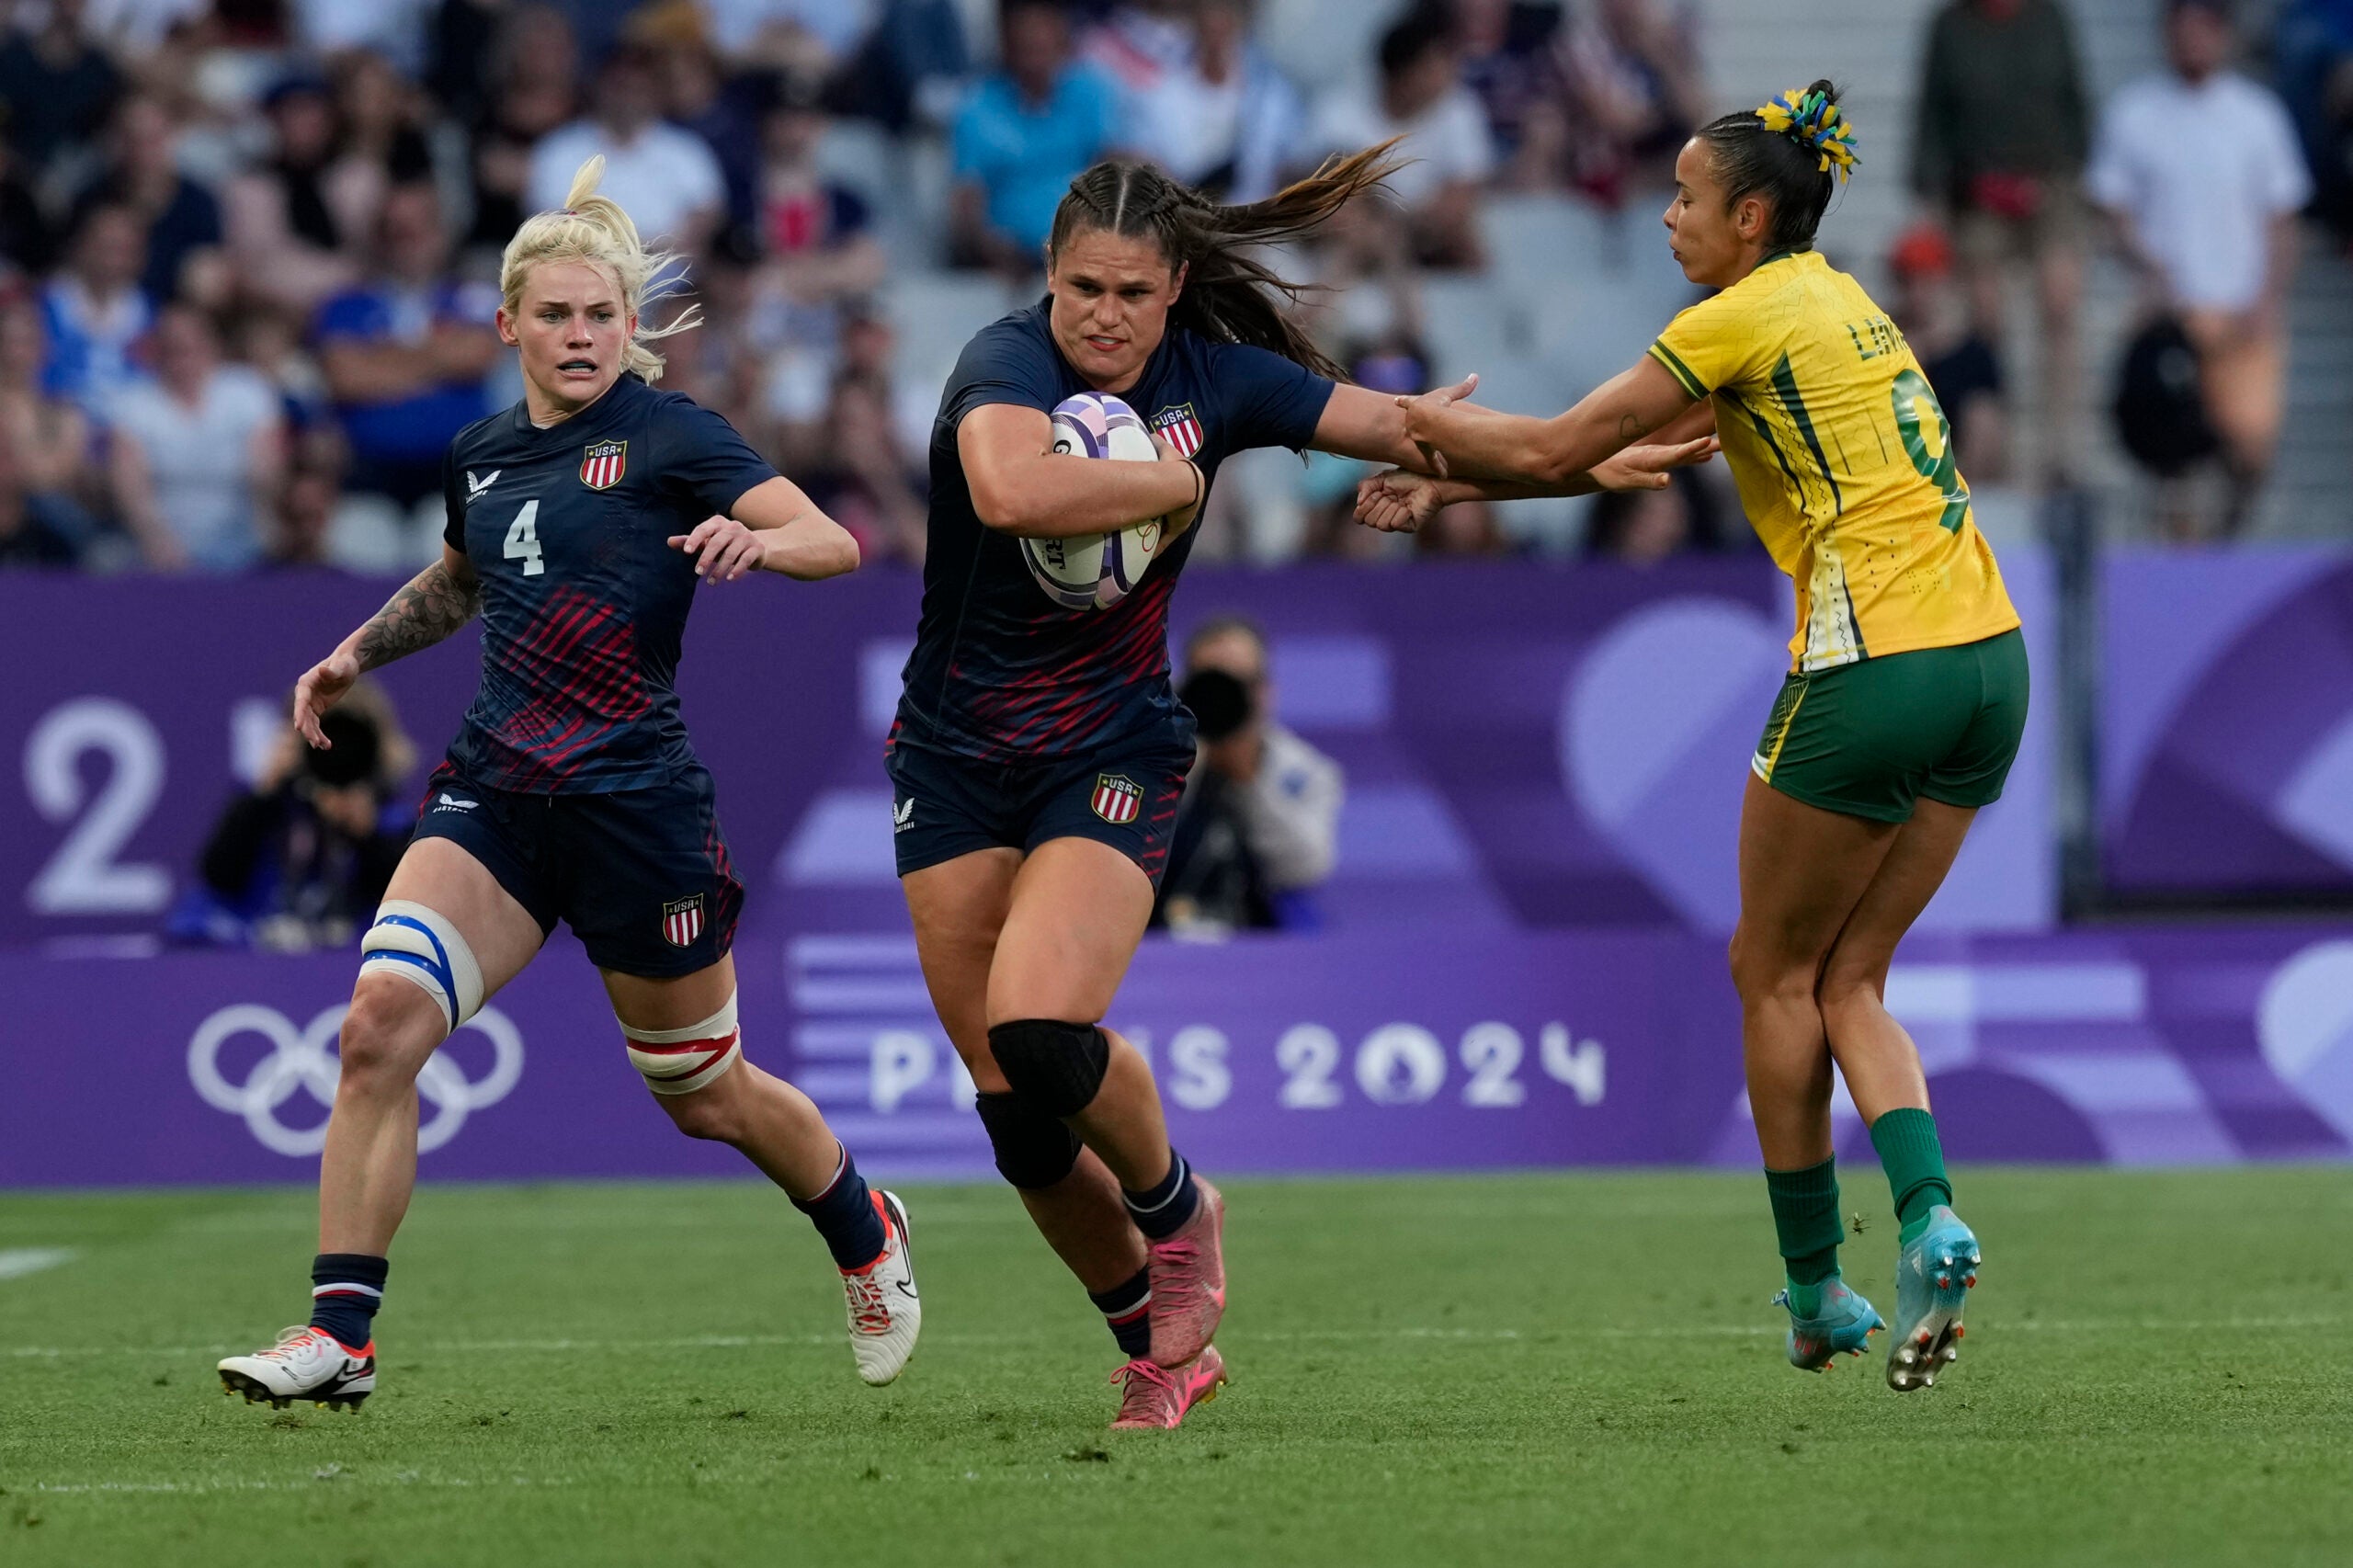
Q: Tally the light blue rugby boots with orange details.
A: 2